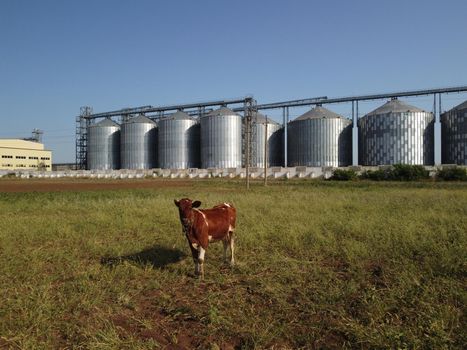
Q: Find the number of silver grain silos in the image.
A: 8